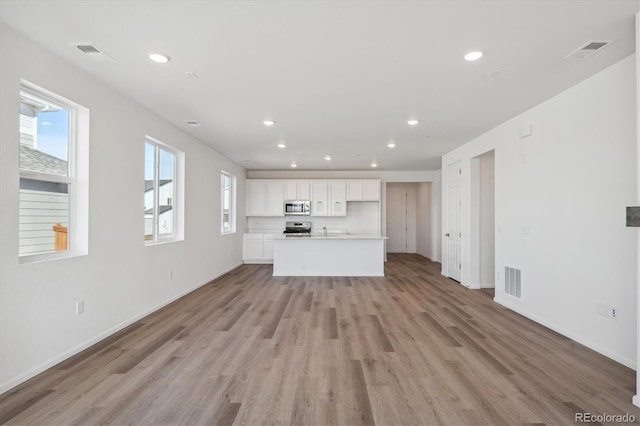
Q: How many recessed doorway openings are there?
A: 2